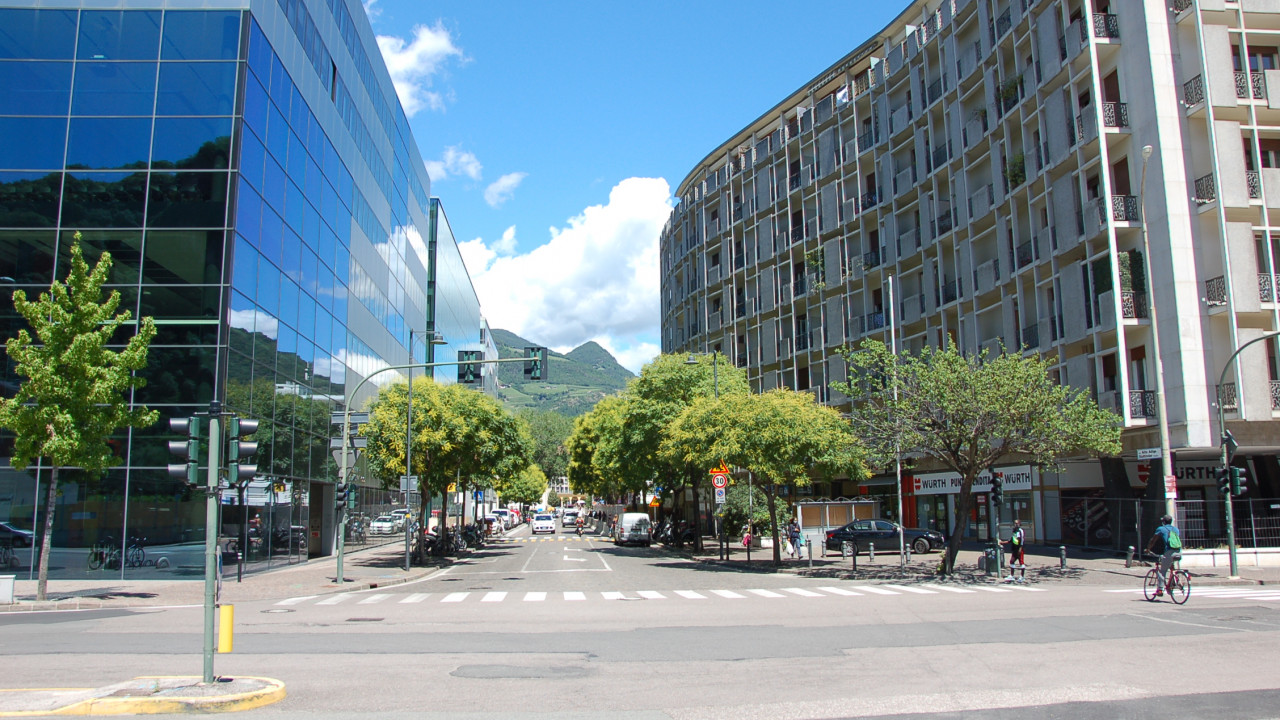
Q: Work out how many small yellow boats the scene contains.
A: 0